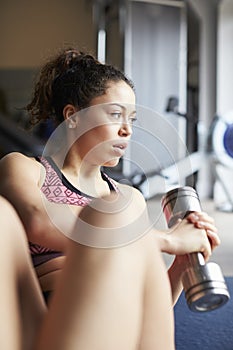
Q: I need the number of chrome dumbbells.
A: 1